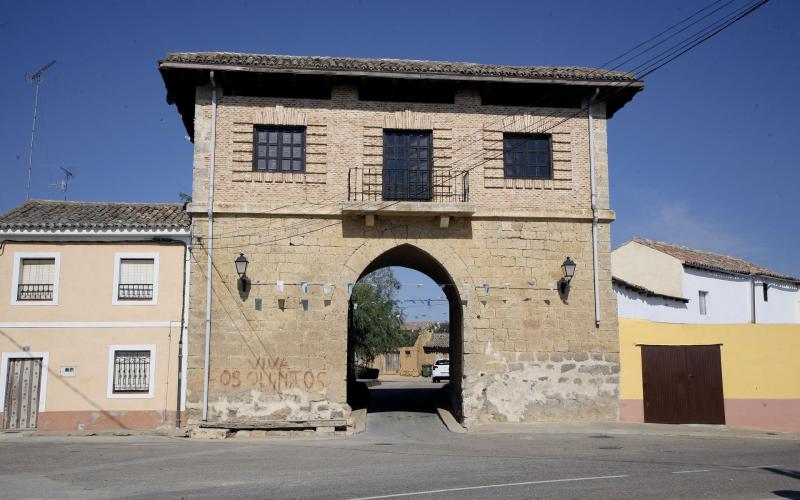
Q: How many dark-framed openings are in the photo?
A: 3